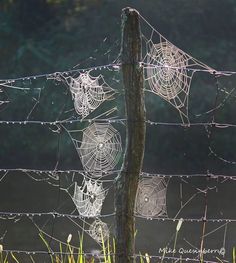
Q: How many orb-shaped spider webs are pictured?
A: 6